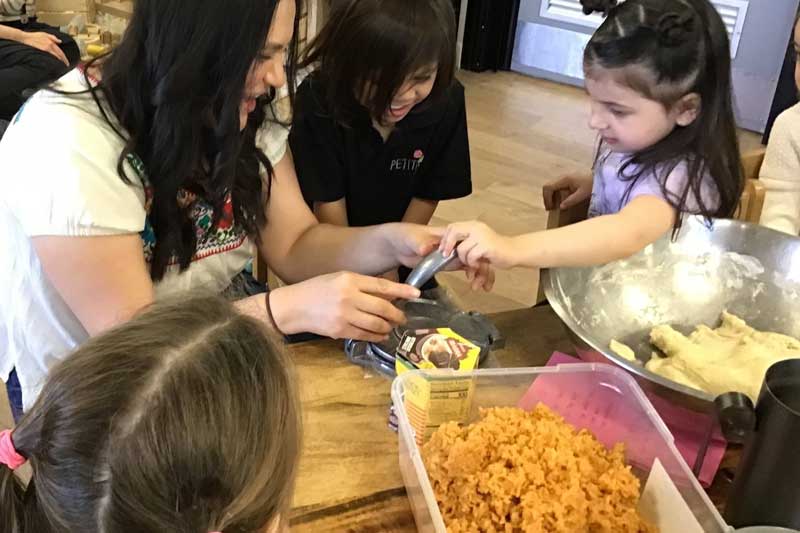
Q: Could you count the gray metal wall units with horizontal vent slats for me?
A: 1